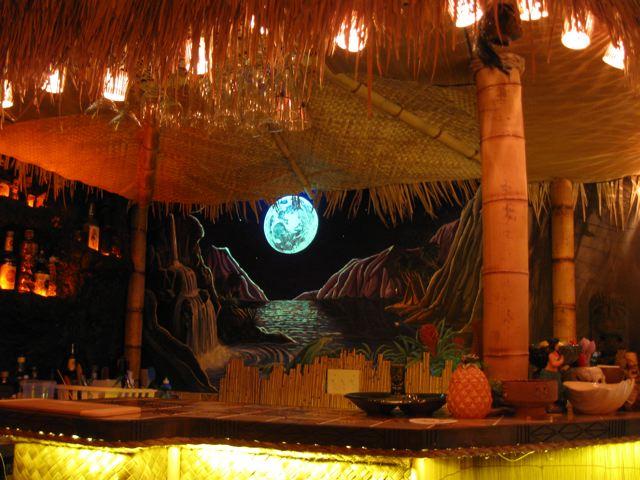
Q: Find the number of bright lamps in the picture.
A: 9